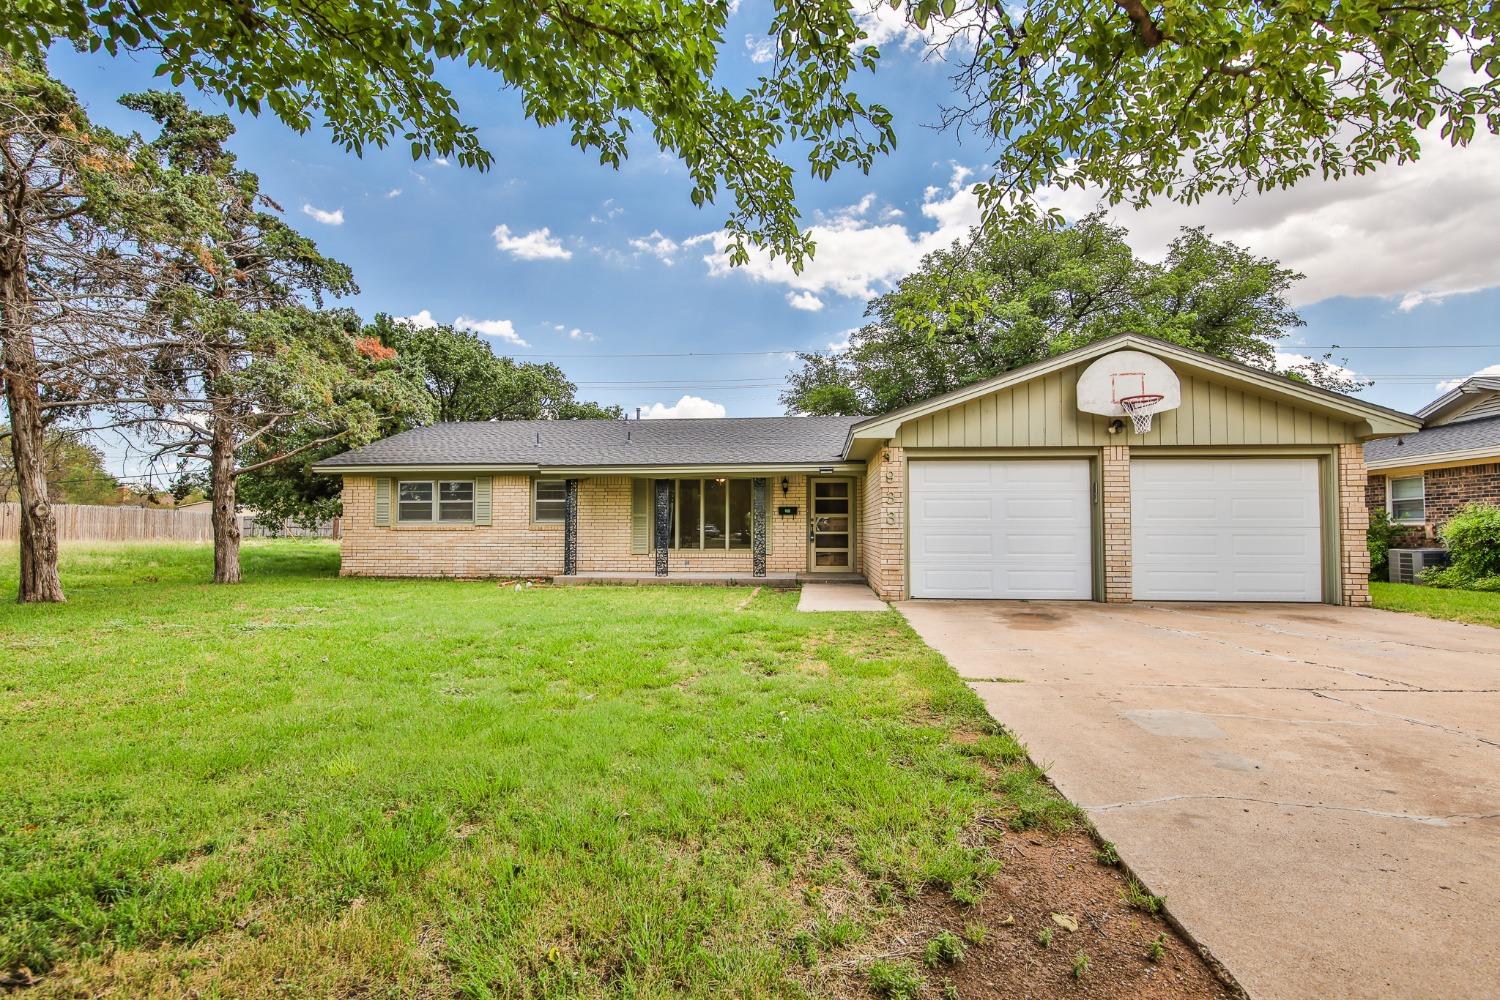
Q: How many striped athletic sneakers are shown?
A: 0